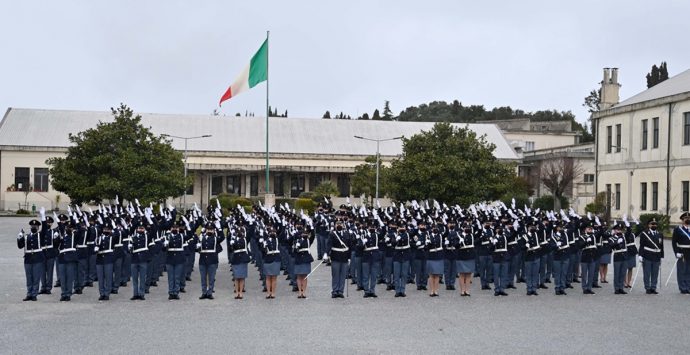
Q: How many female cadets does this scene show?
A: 7